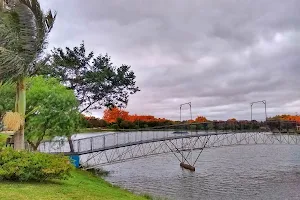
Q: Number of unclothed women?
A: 0